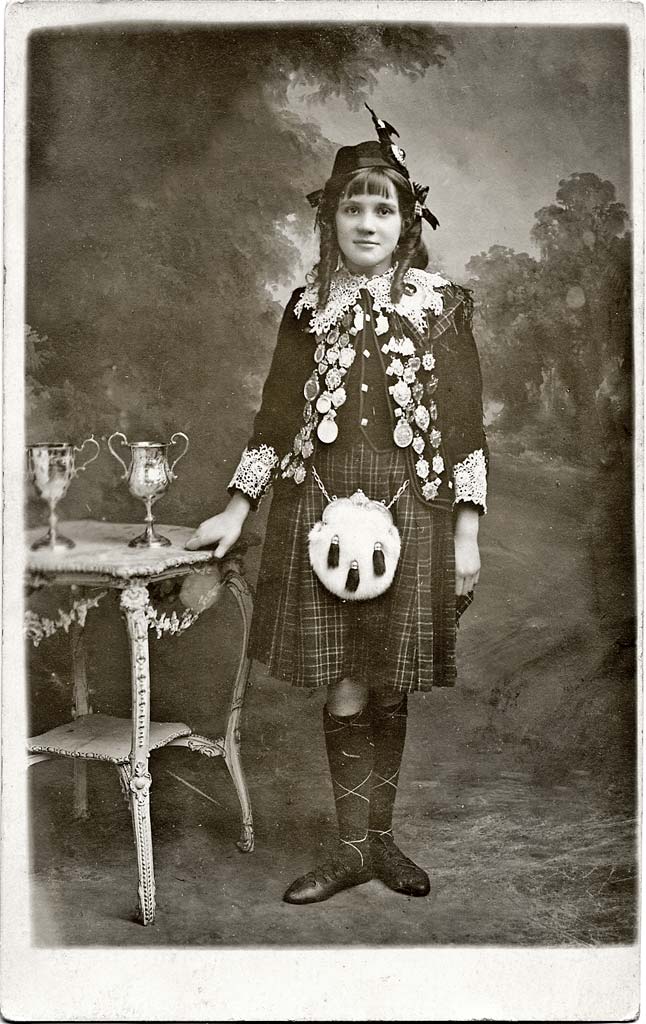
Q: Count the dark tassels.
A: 3